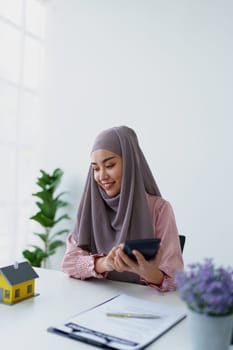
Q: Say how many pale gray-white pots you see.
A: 1